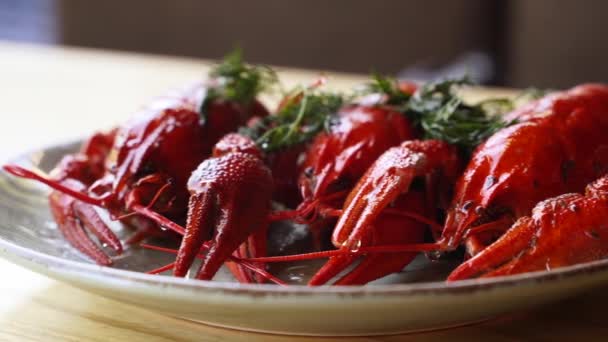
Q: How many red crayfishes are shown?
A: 3